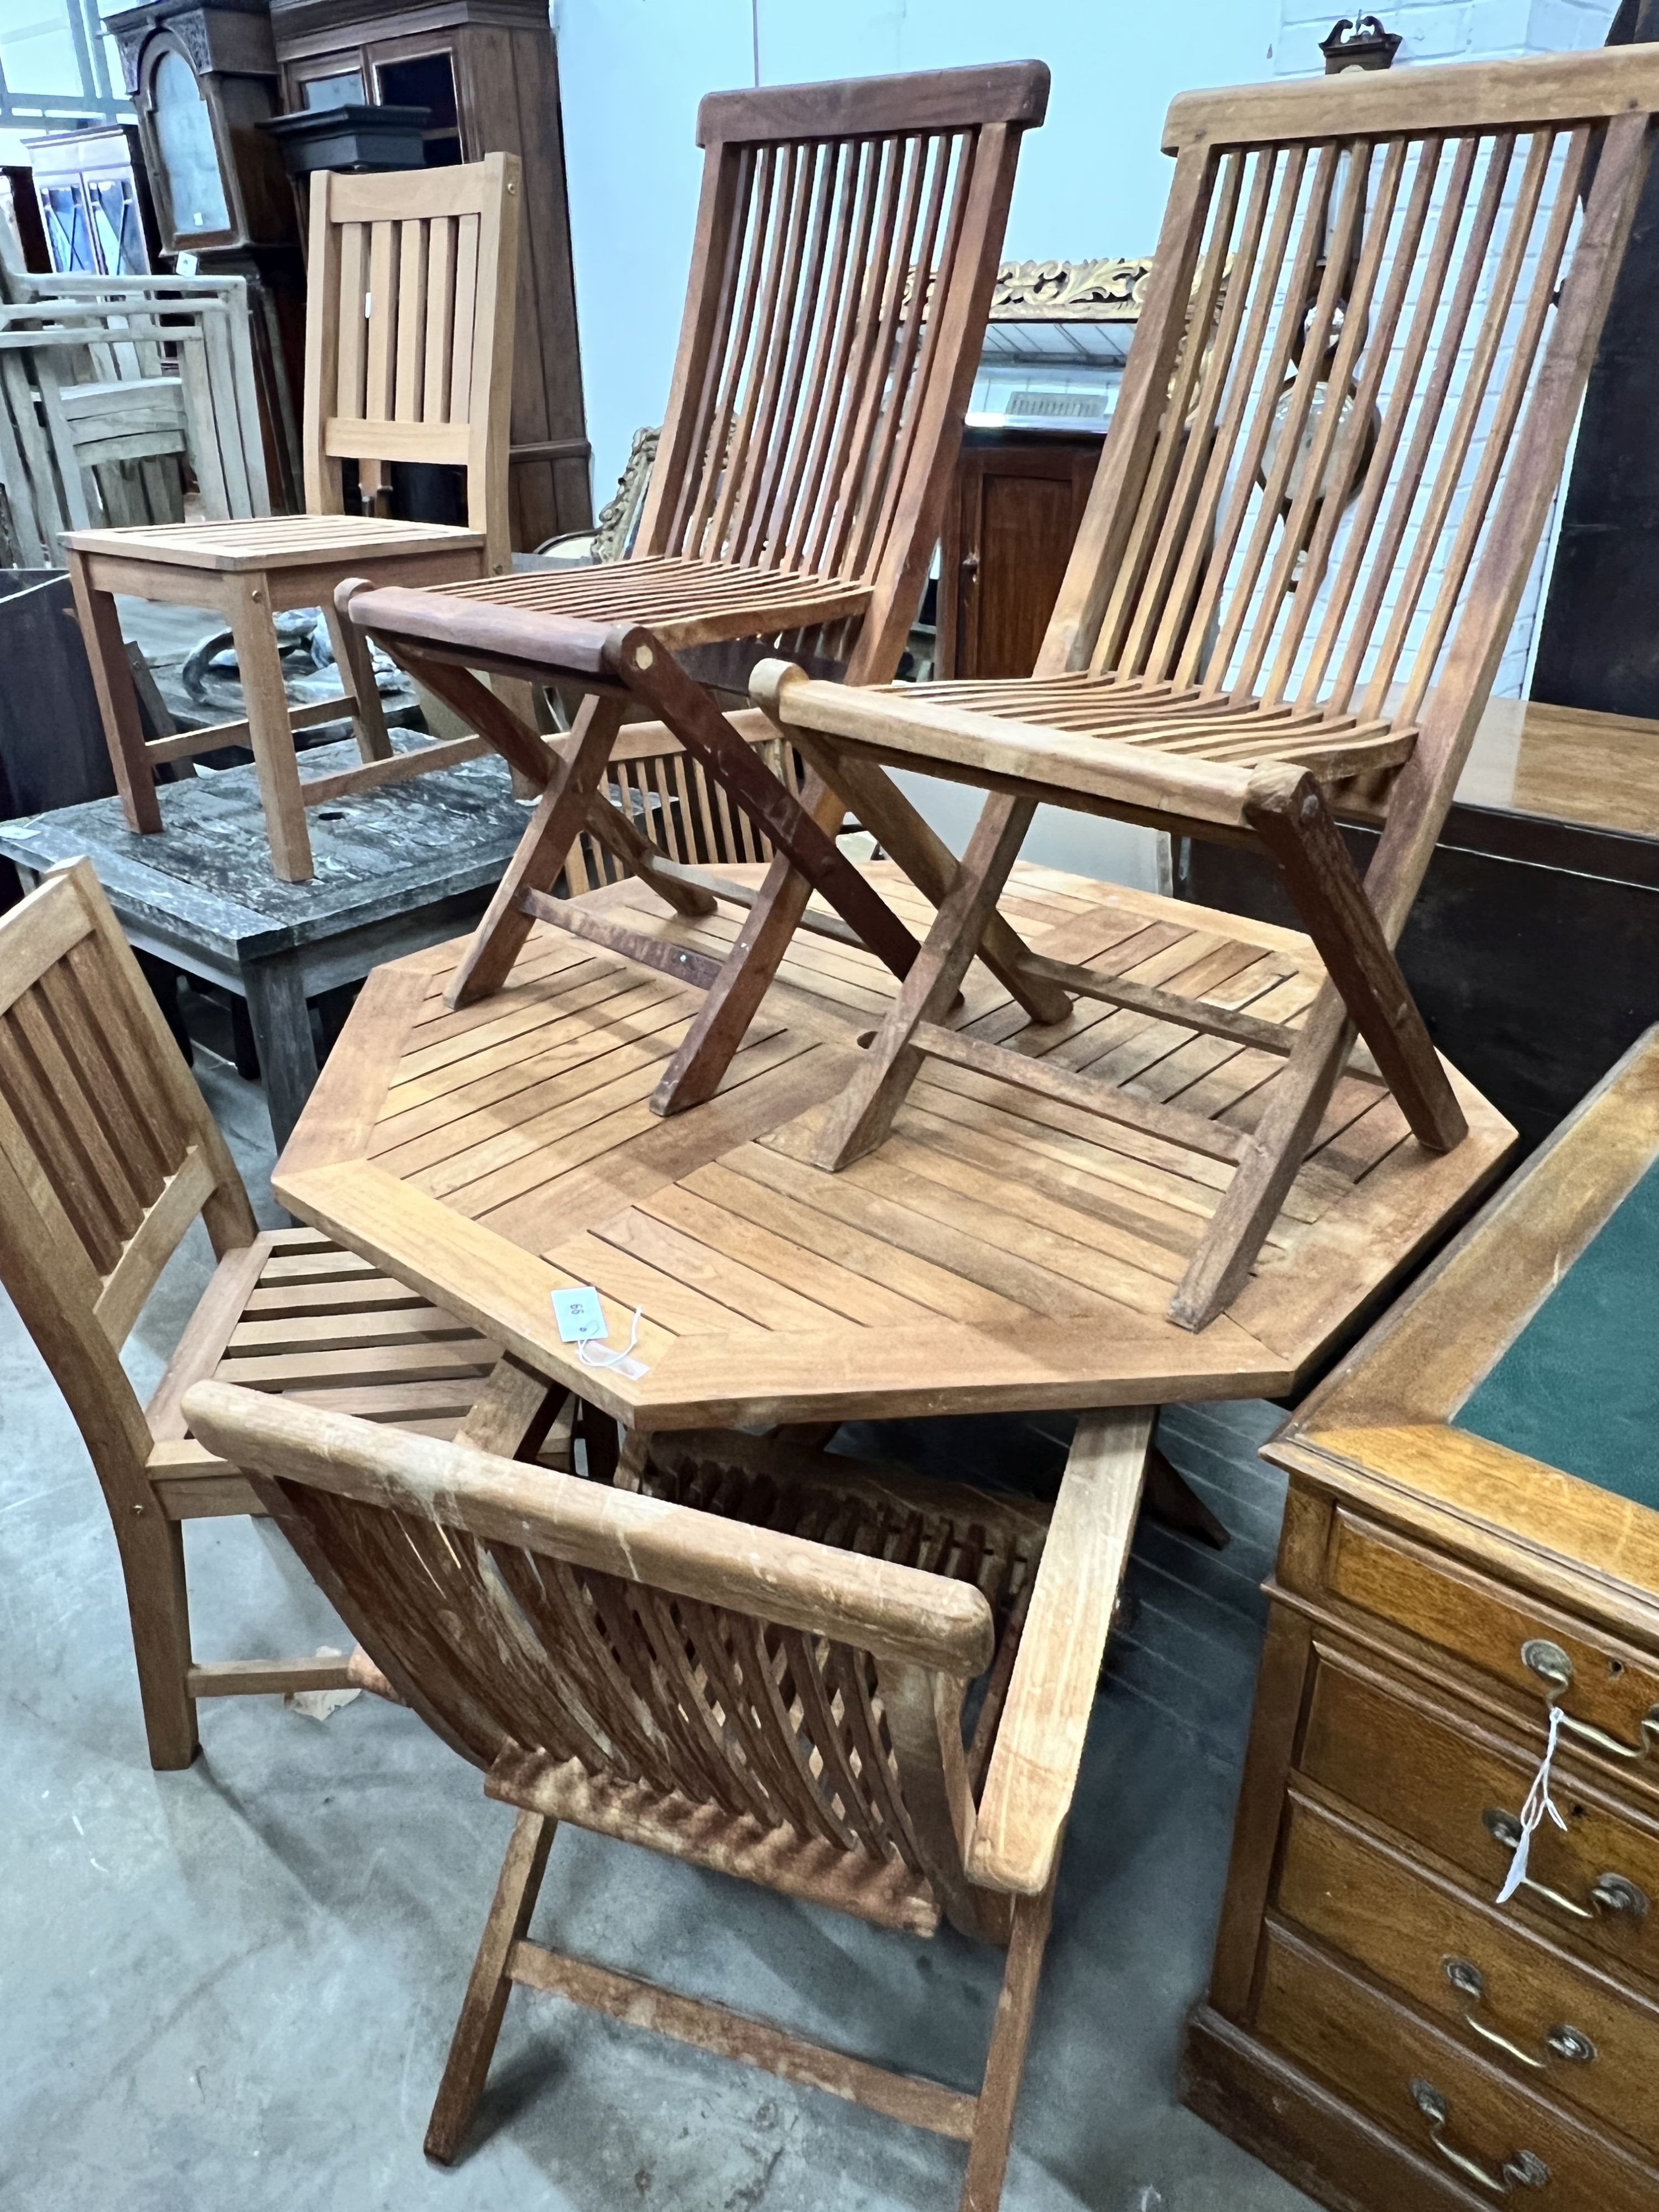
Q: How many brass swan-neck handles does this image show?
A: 4